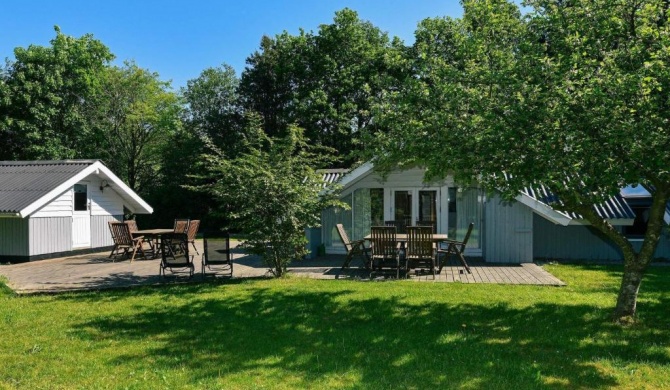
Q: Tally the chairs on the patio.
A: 12